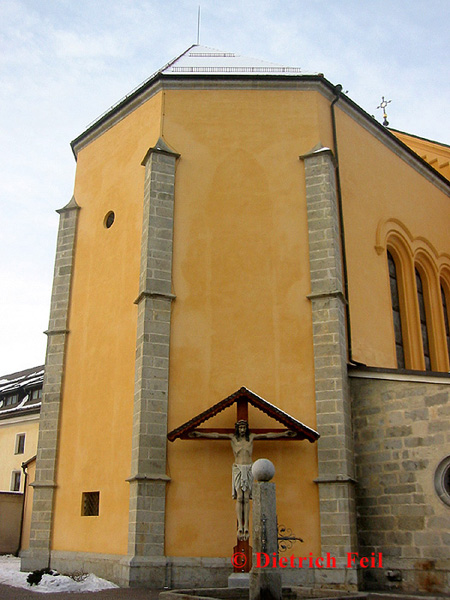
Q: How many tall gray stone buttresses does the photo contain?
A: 3